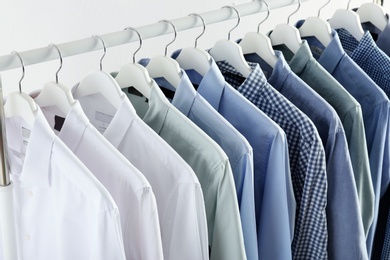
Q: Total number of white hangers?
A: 12